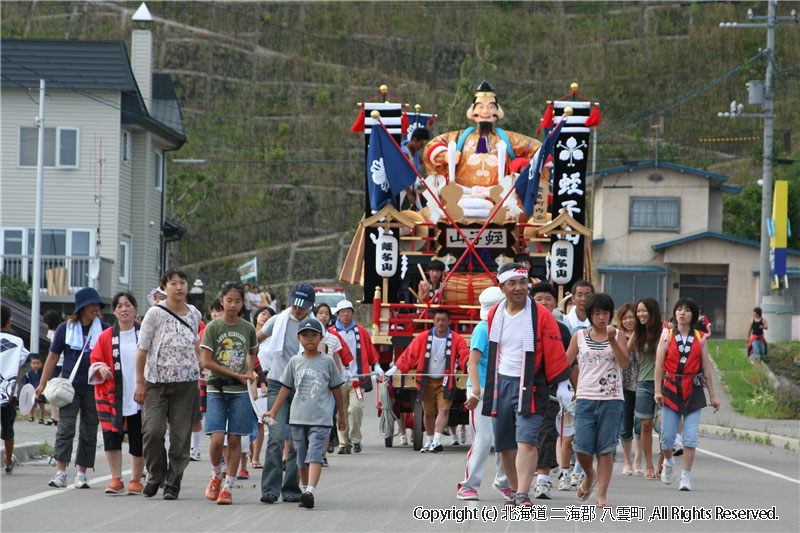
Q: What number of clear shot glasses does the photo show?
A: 0